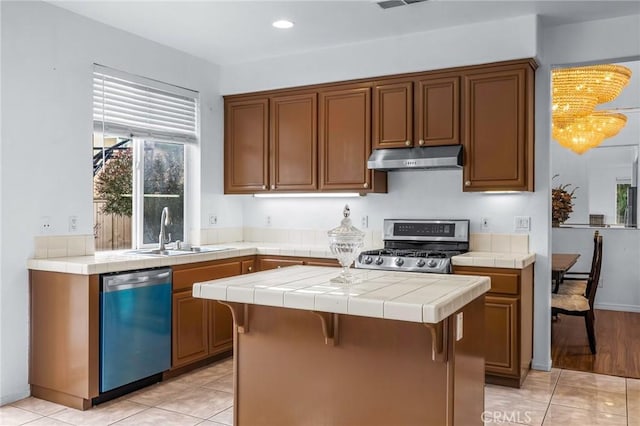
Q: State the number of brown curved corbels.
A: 3